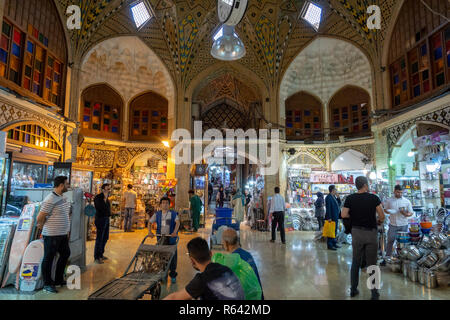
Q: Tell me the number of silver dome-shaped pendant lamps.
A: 1